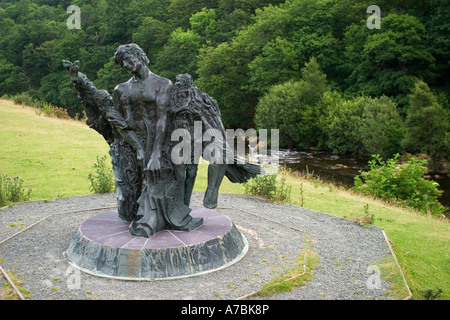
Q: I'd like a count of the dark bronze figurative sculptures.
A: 1